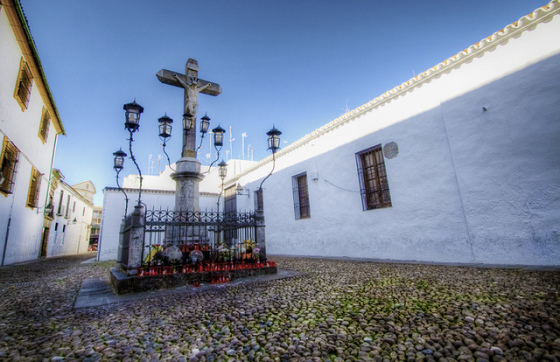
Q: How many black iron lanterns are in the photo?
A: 8